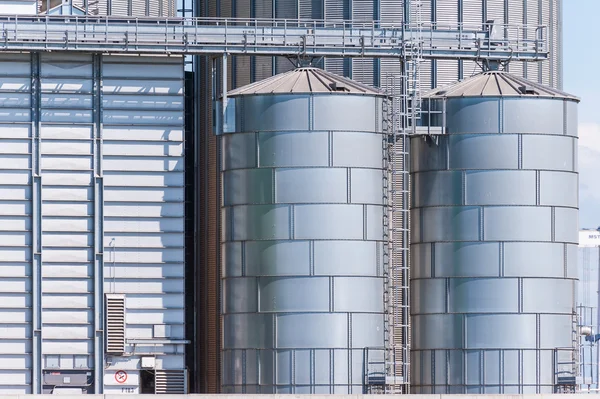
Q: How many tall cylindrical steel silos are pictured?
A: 2